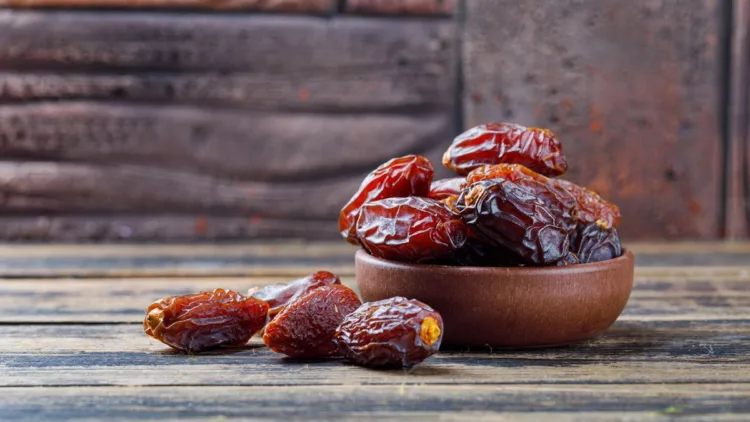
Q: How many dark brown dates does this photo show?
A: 2